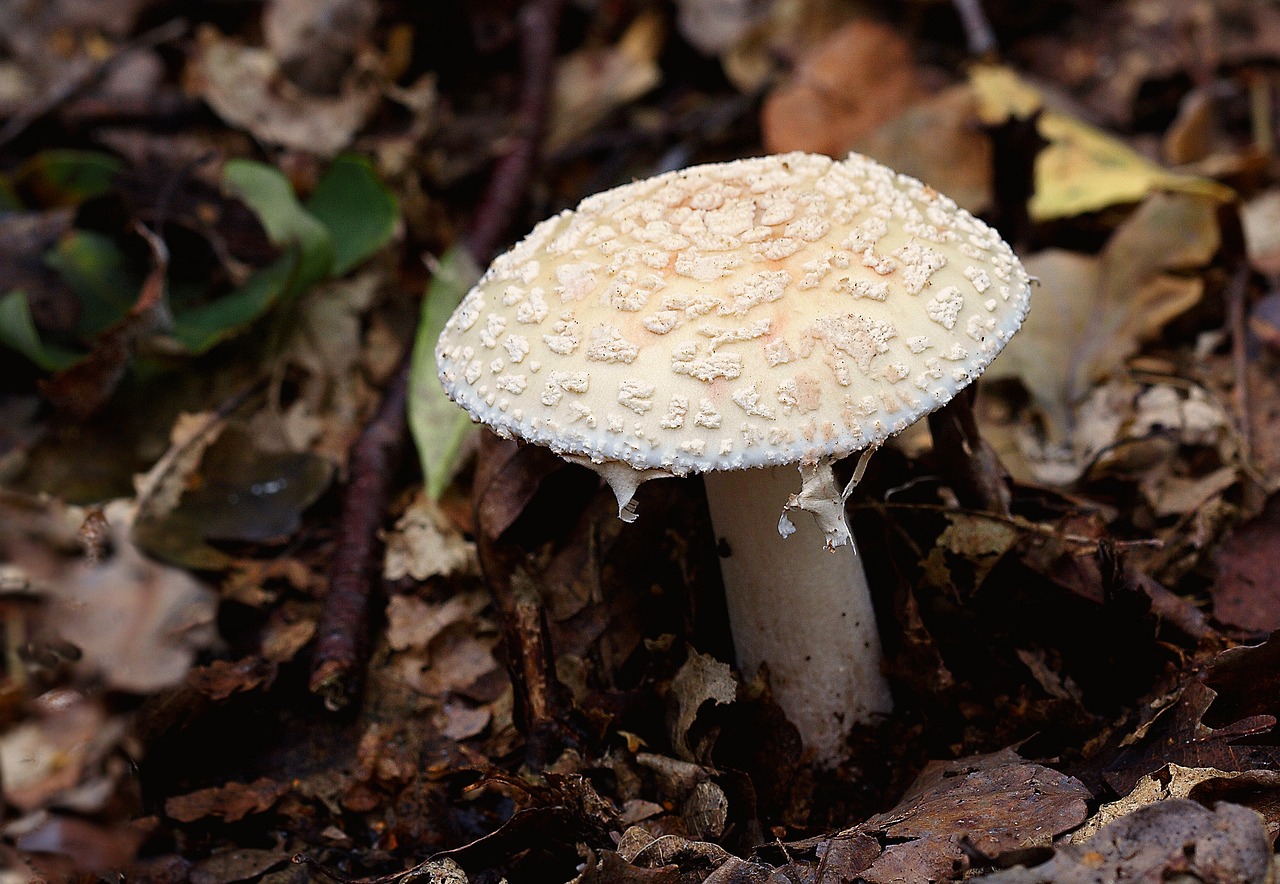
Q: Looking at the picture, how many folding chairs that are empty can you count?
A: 0